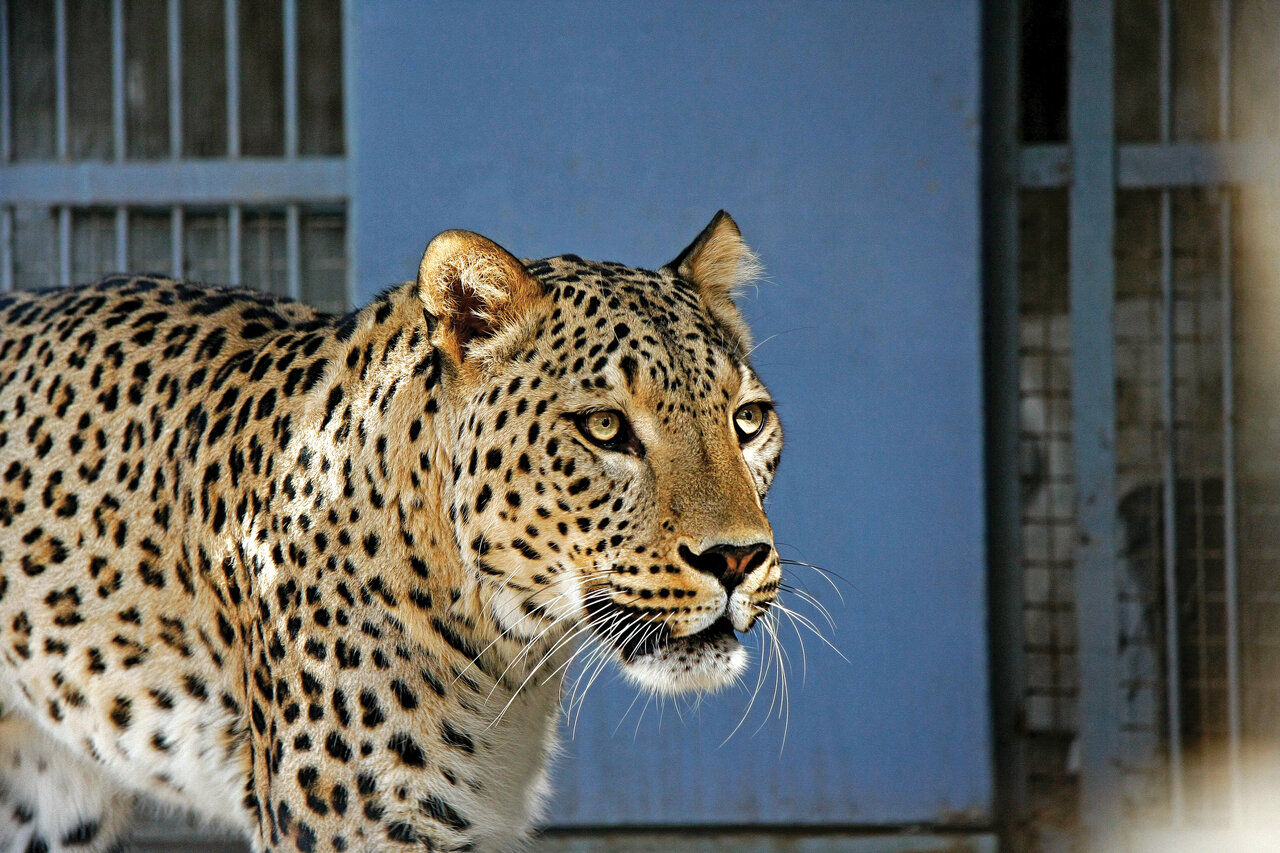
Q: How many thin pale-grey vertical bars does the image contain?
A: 8